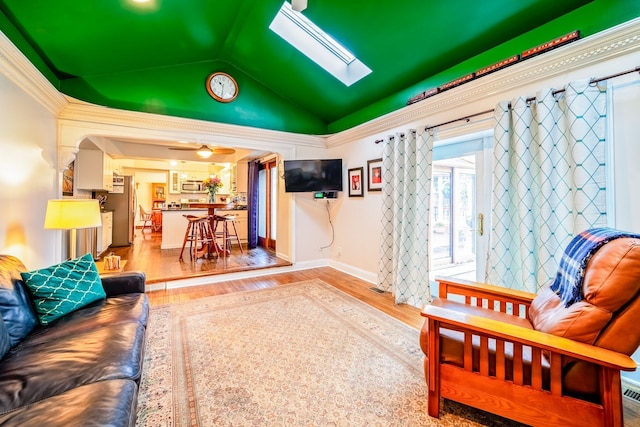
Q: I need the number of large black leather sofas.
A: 1